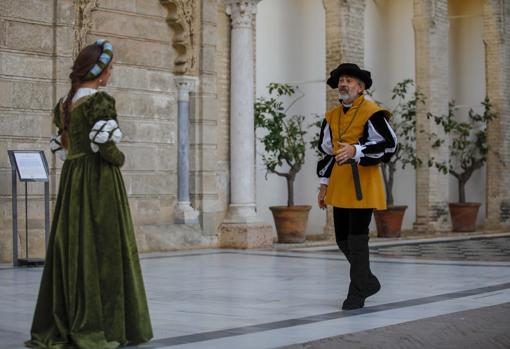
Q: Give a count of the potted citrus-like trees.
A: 3